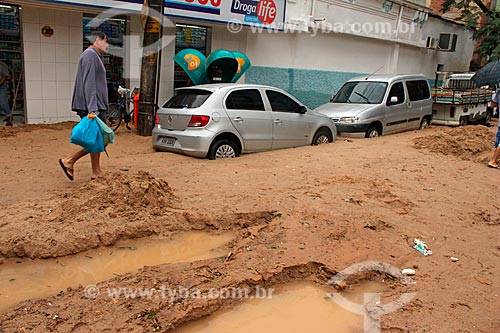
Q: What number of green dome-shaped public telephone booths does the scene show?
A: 3